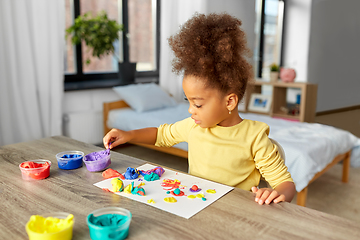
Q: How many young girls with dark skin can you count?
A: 1